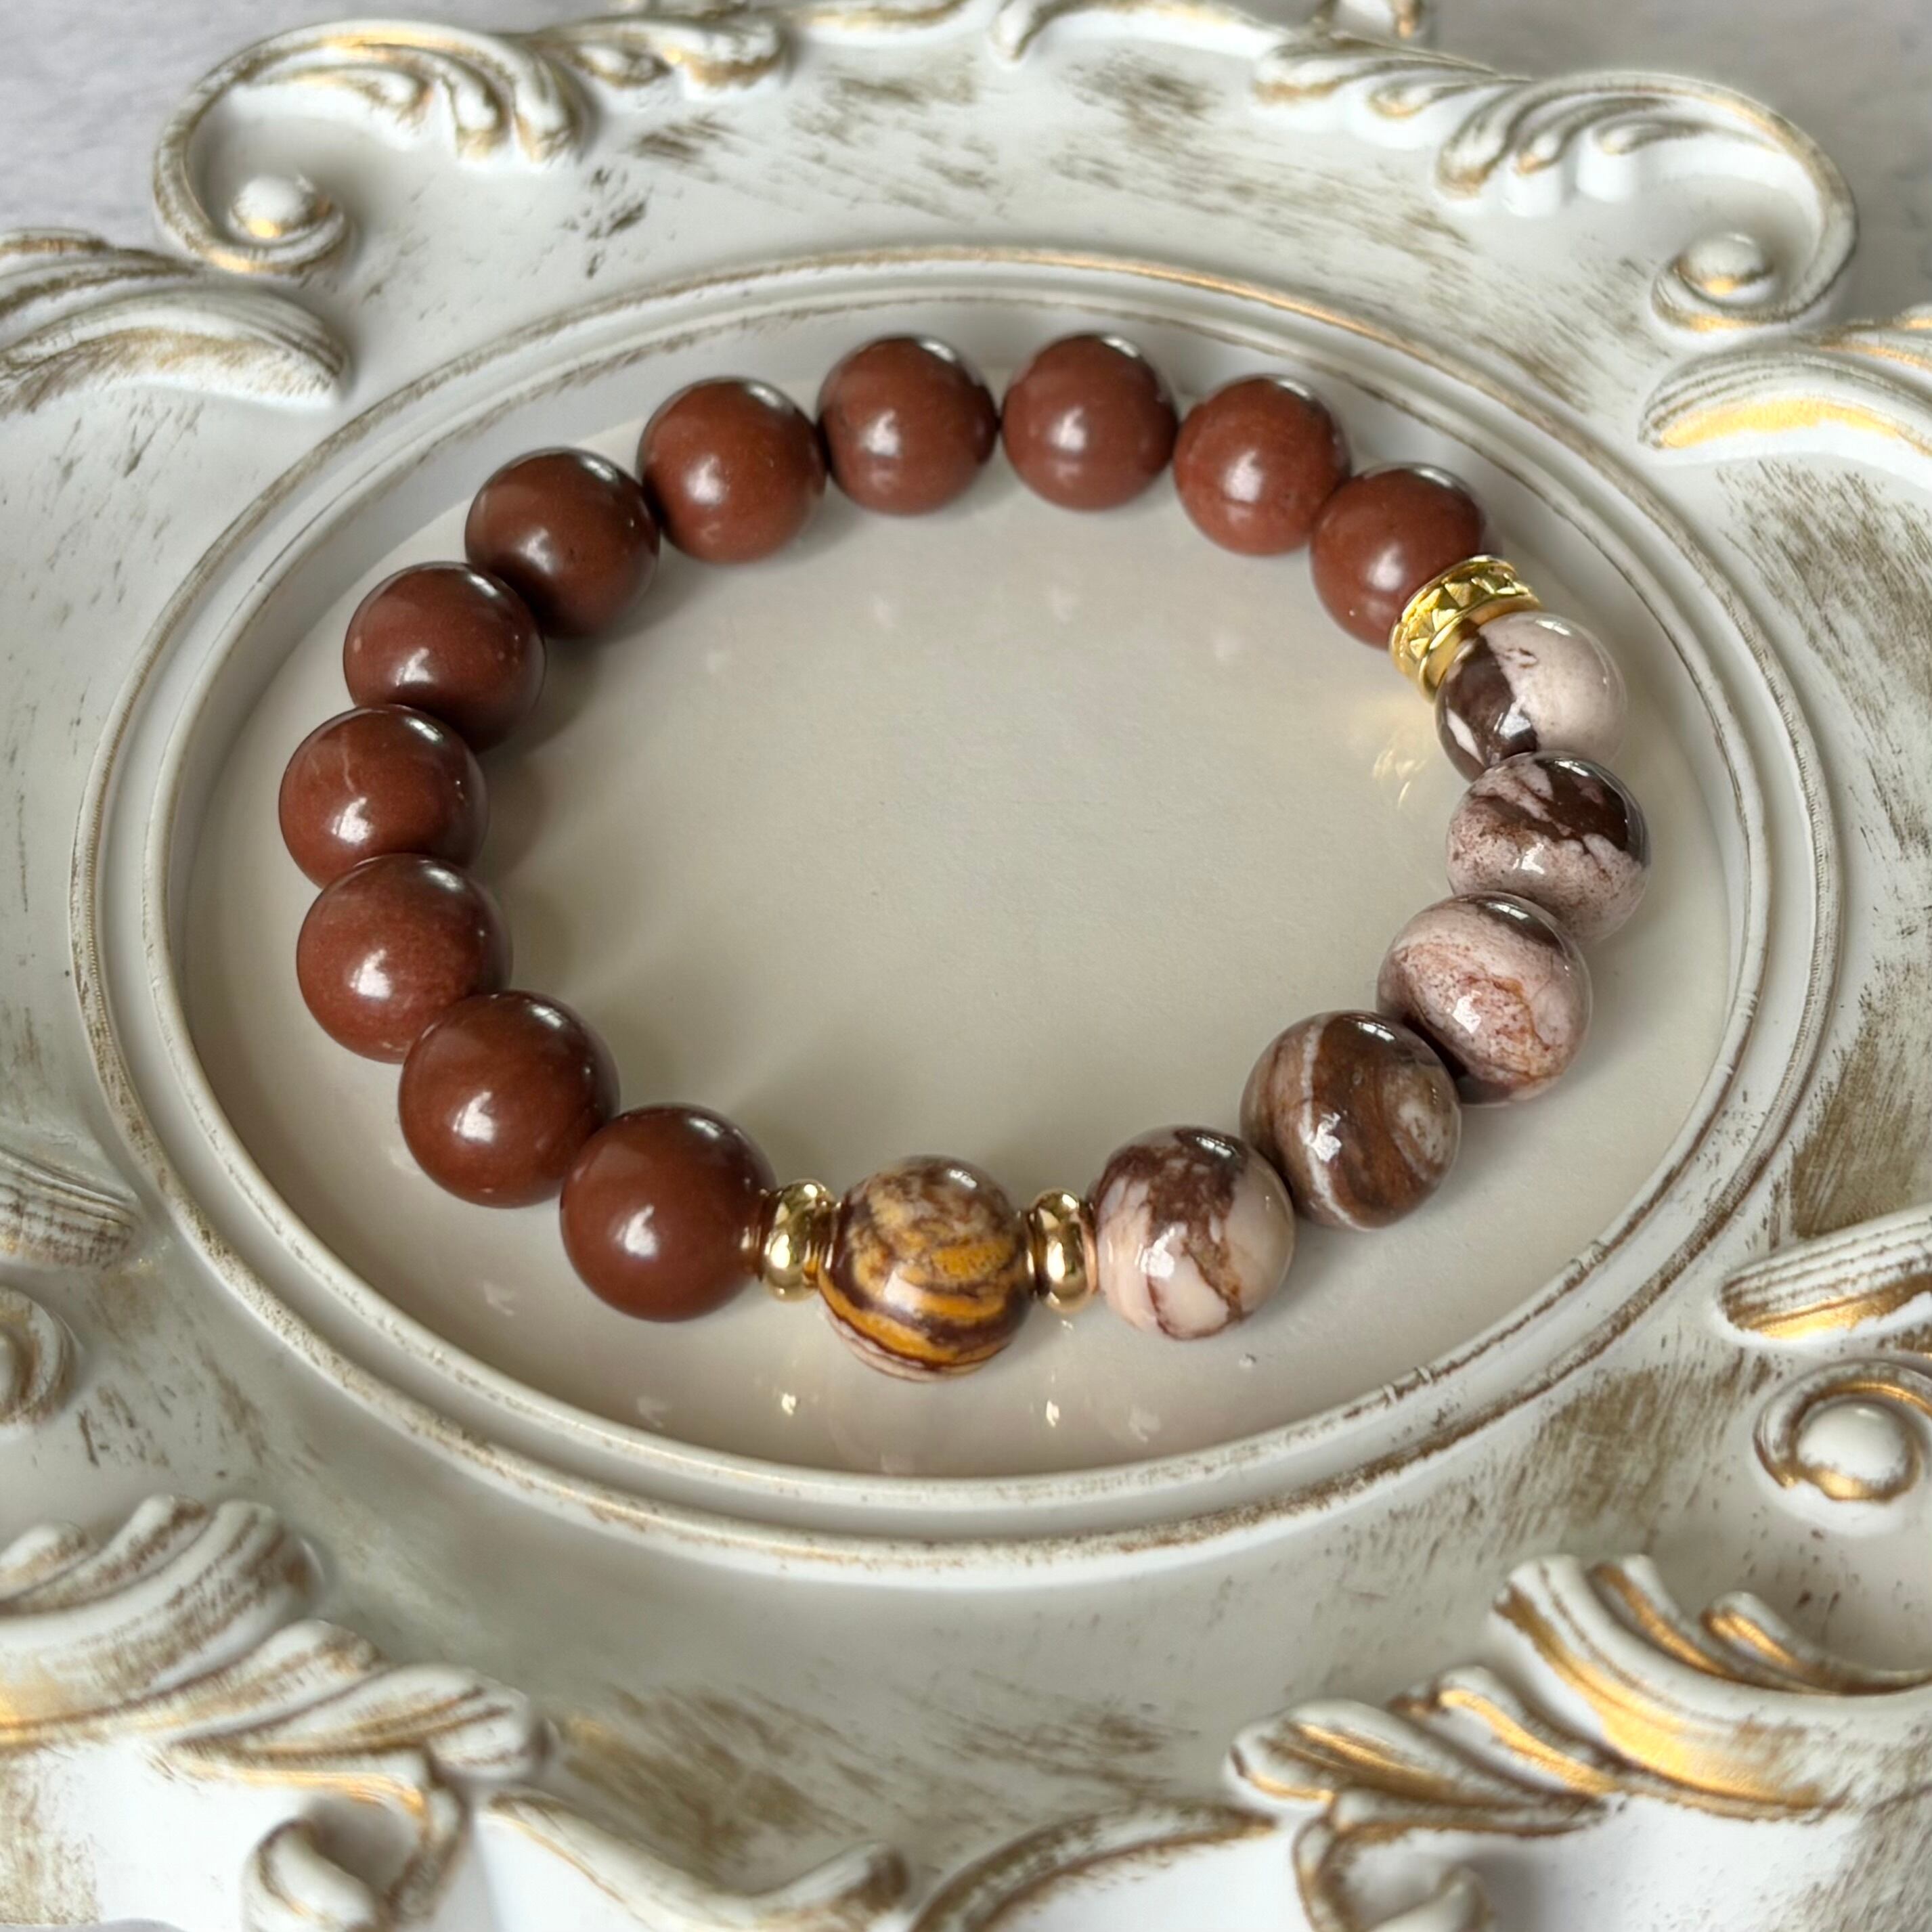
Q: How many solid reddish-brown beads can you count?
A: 11